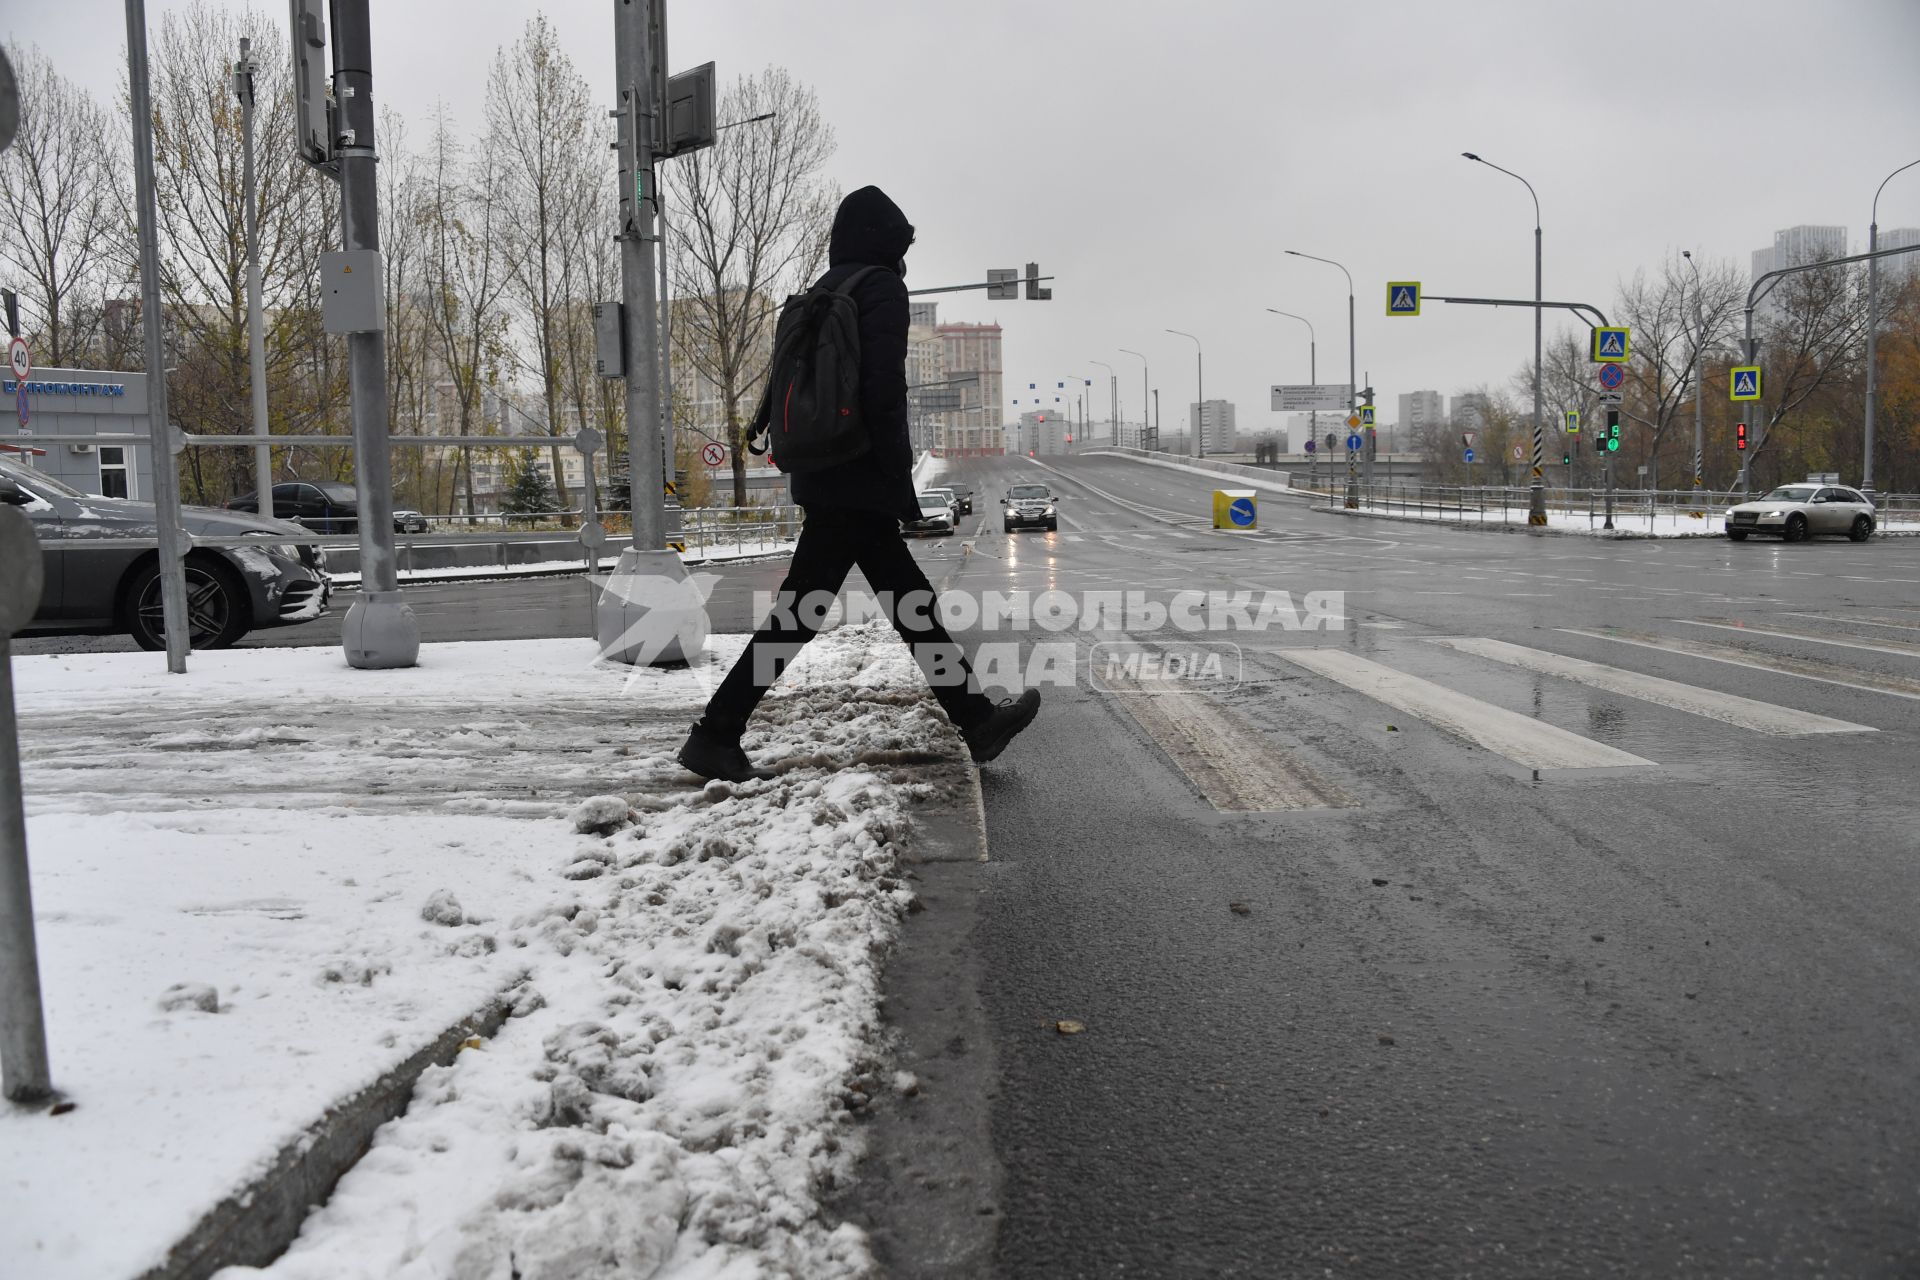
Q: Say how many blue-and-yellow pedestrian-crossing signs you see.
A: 5